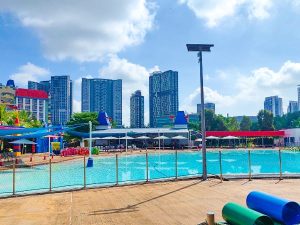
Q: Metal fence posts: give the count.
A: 9